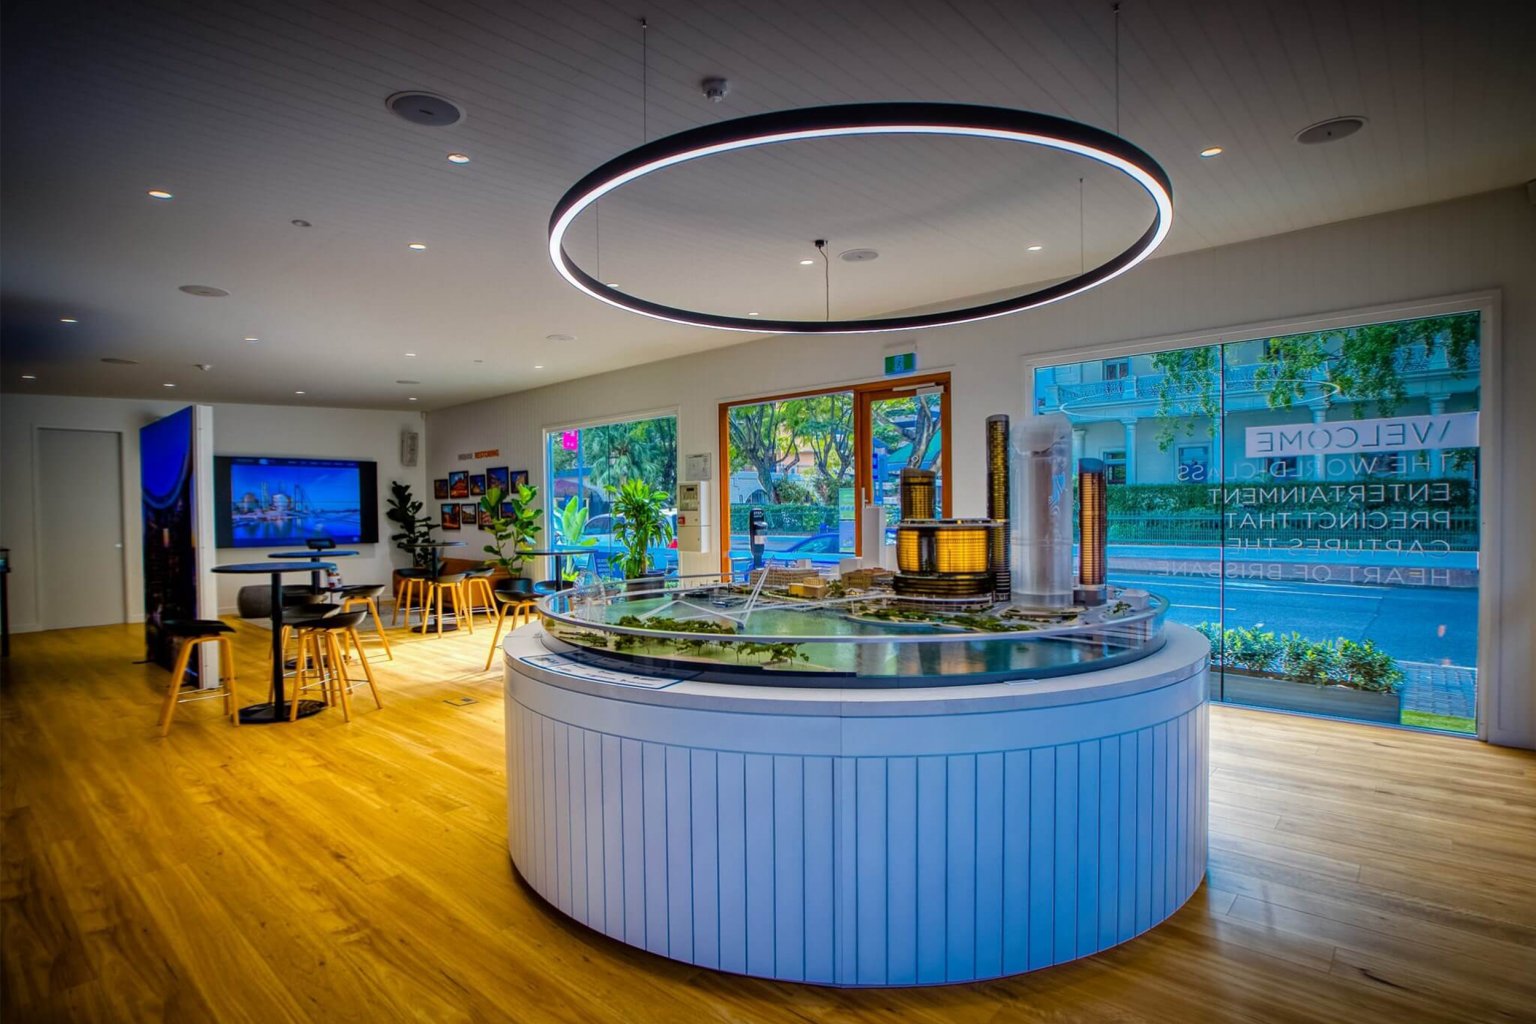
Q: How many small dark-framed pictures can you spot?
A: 9